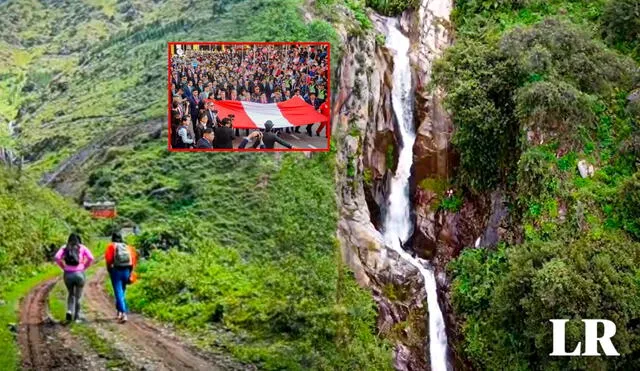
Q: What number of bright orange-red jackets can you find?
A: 1